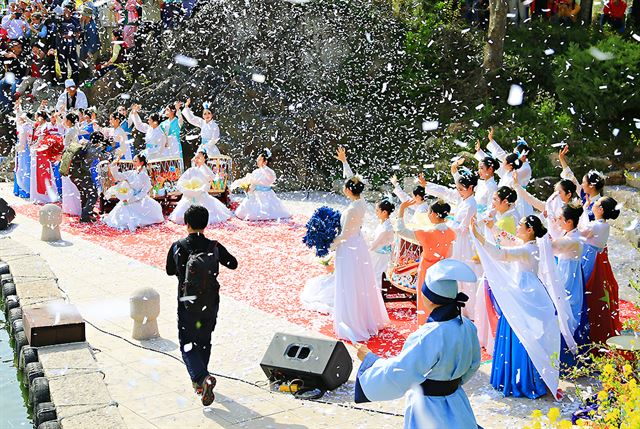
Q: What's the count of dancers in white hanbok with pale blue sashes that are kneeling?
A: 3